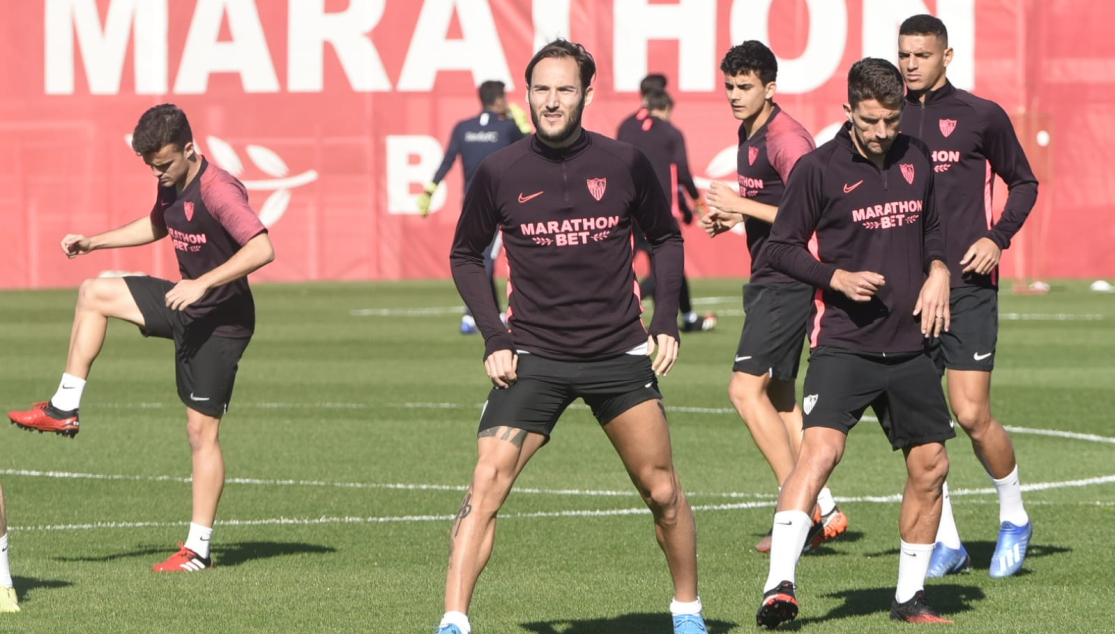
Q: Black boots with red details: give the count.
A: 2